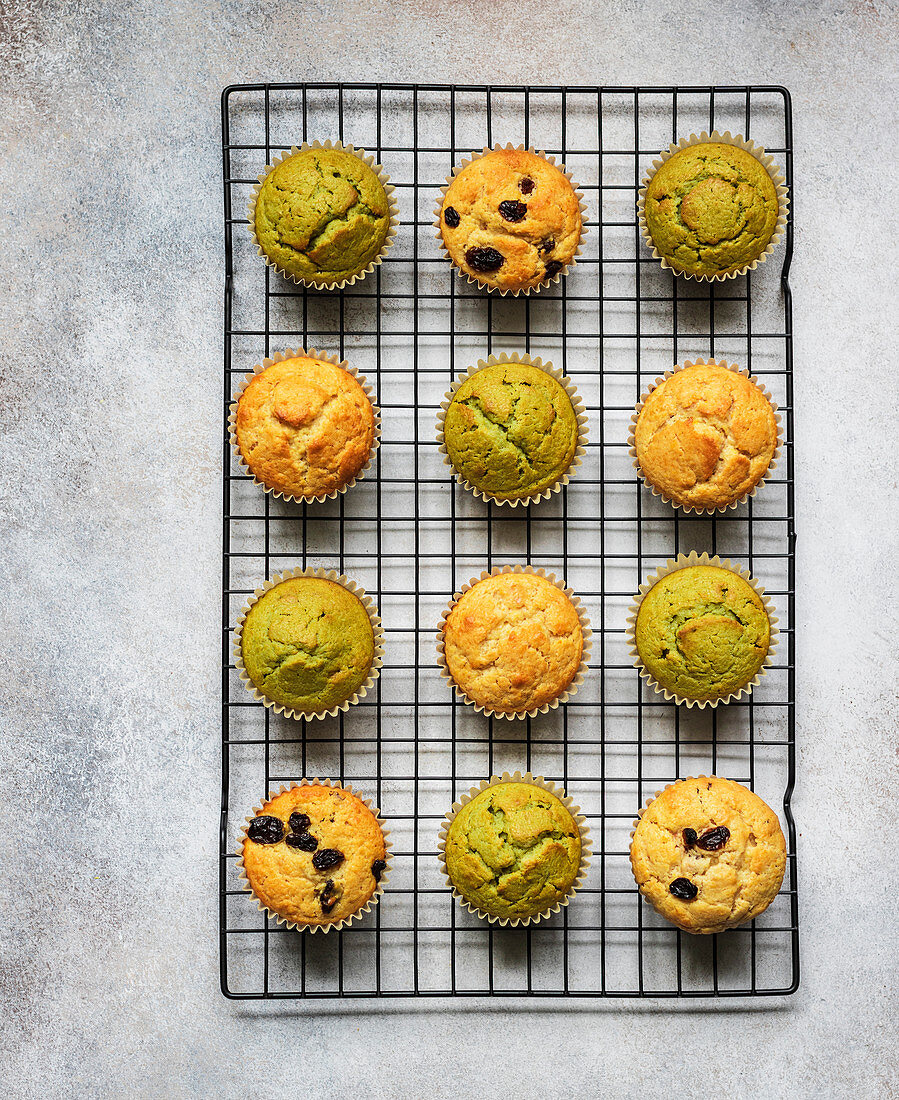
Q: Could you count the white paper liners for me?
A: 12